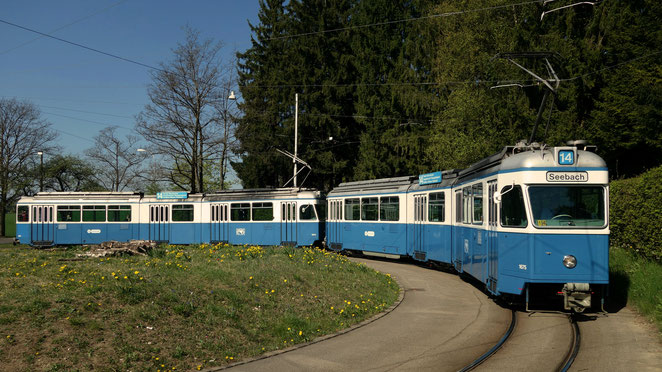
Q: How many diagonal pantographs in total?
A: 2